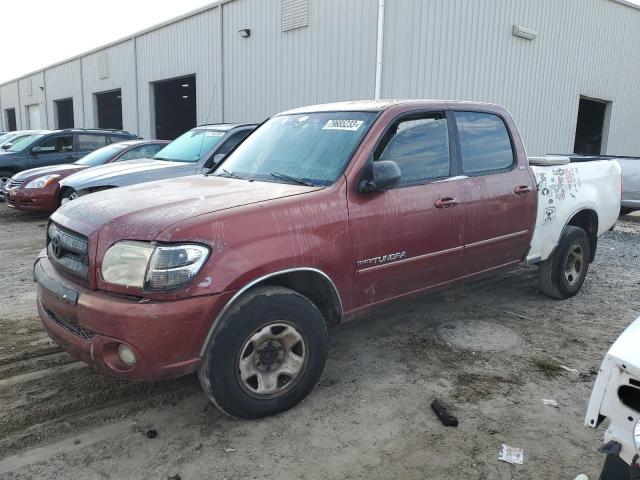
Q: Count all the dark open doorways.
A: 5